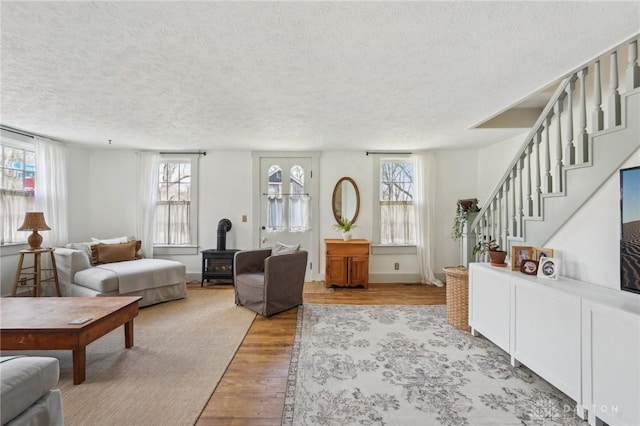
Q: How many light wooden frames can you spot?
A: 2